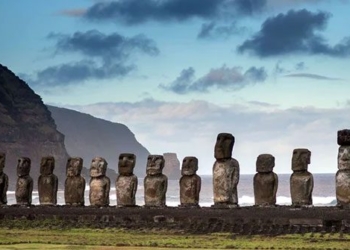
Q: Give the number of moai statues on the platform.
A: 12